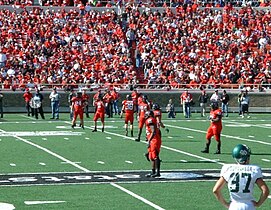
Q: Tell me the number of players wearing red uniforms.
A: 7